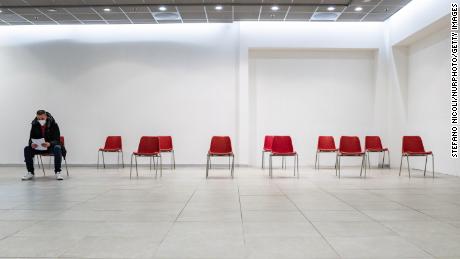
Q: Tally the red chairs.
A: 11